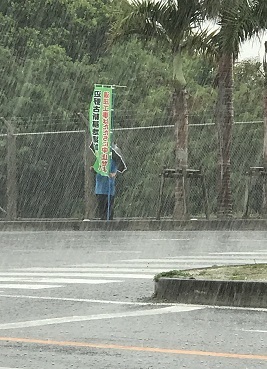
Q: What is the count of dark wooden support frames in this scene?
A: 2